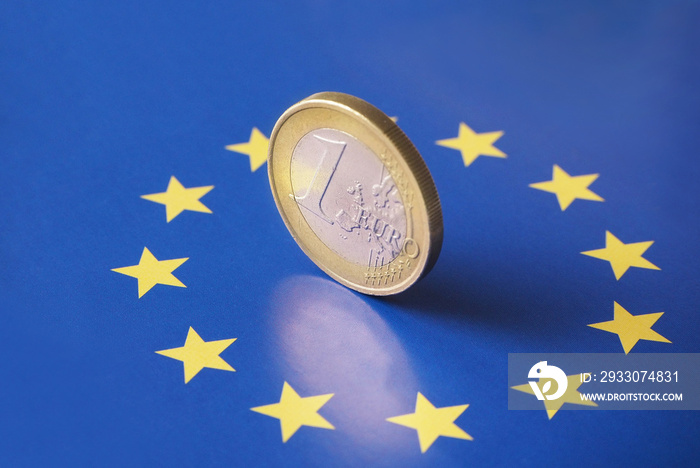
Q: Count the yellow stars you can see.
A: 12